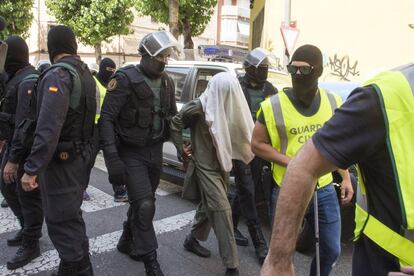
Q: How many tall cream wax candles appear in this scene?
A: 0